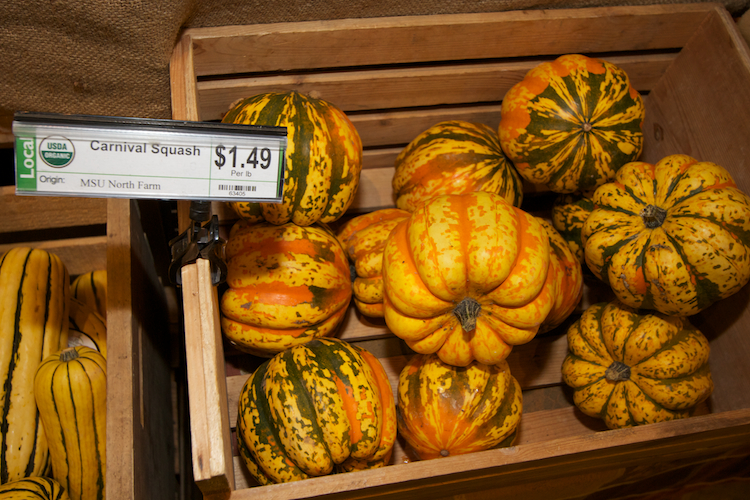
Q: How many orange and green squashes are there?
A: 12